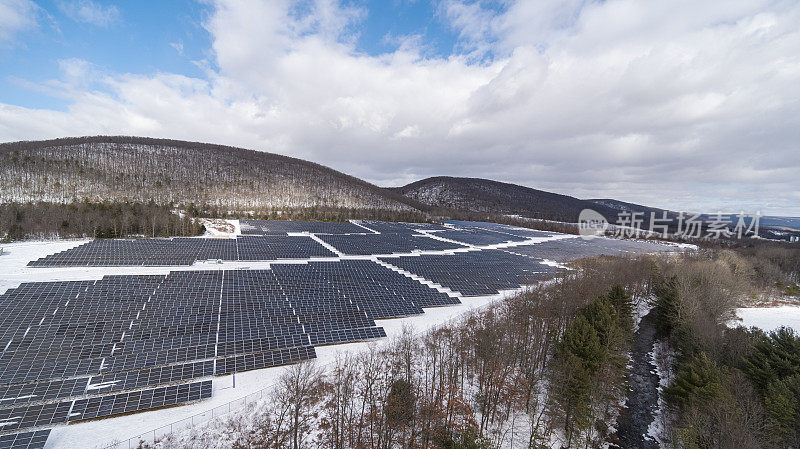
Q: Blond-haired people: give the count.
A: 0